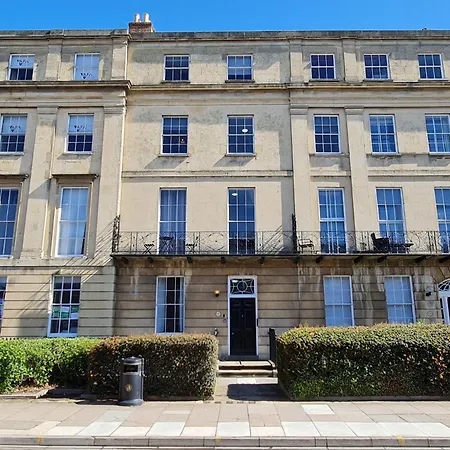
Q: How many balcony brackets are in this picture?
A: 11